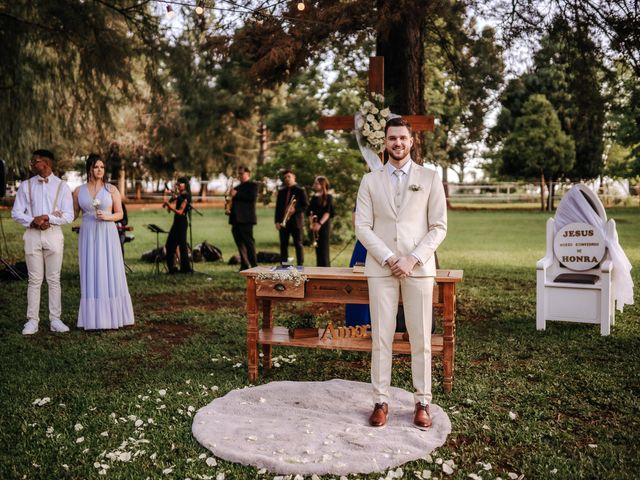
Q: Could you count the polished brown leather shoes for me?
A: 2